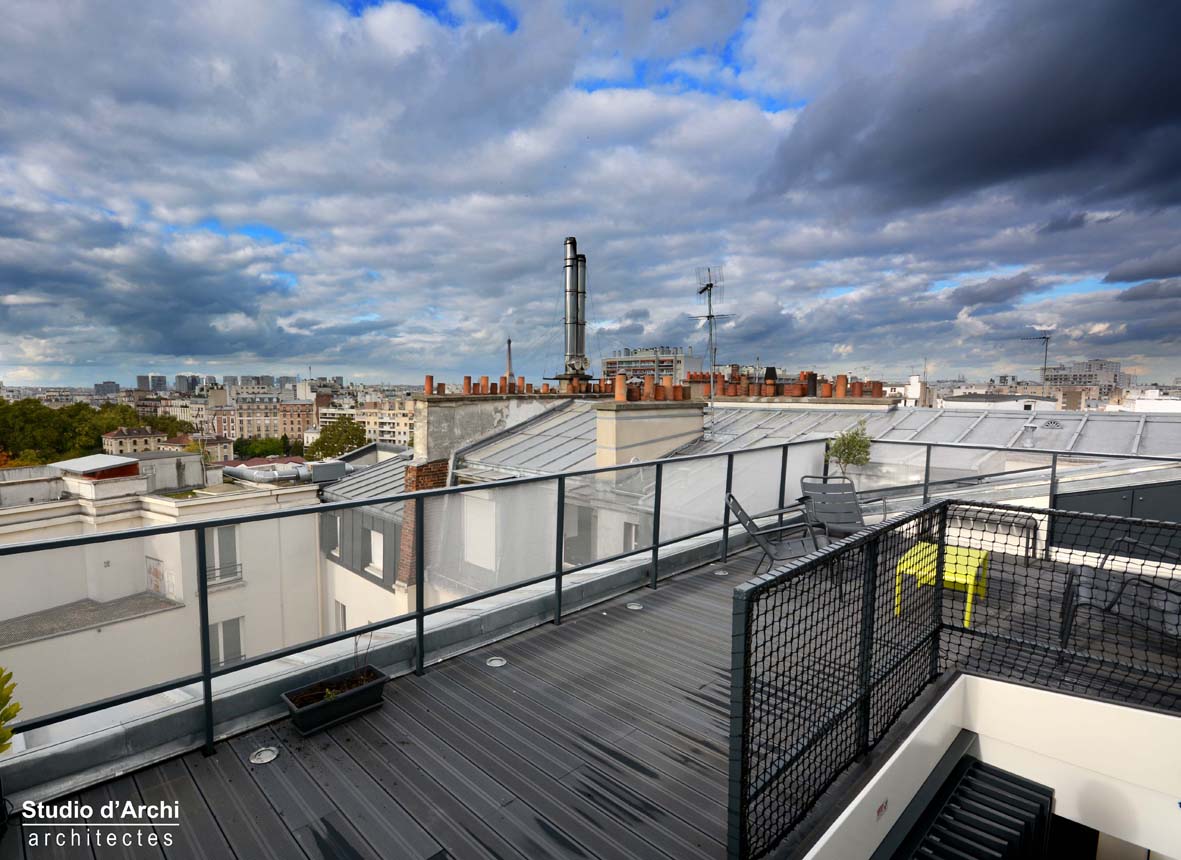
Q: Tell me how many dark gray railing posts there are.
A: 12